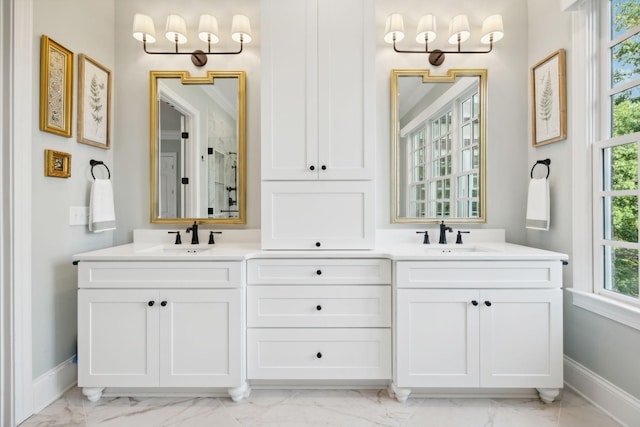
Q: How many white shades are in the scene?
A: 8